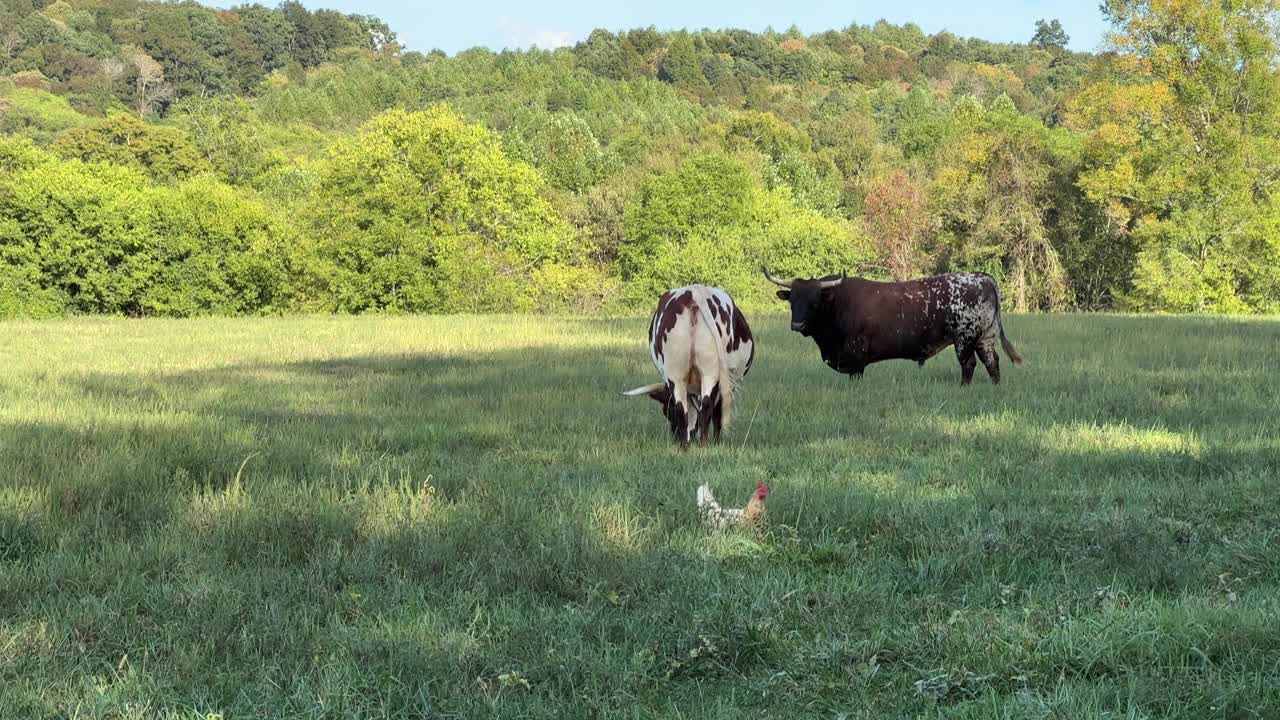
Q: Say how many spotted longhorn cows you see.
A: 2